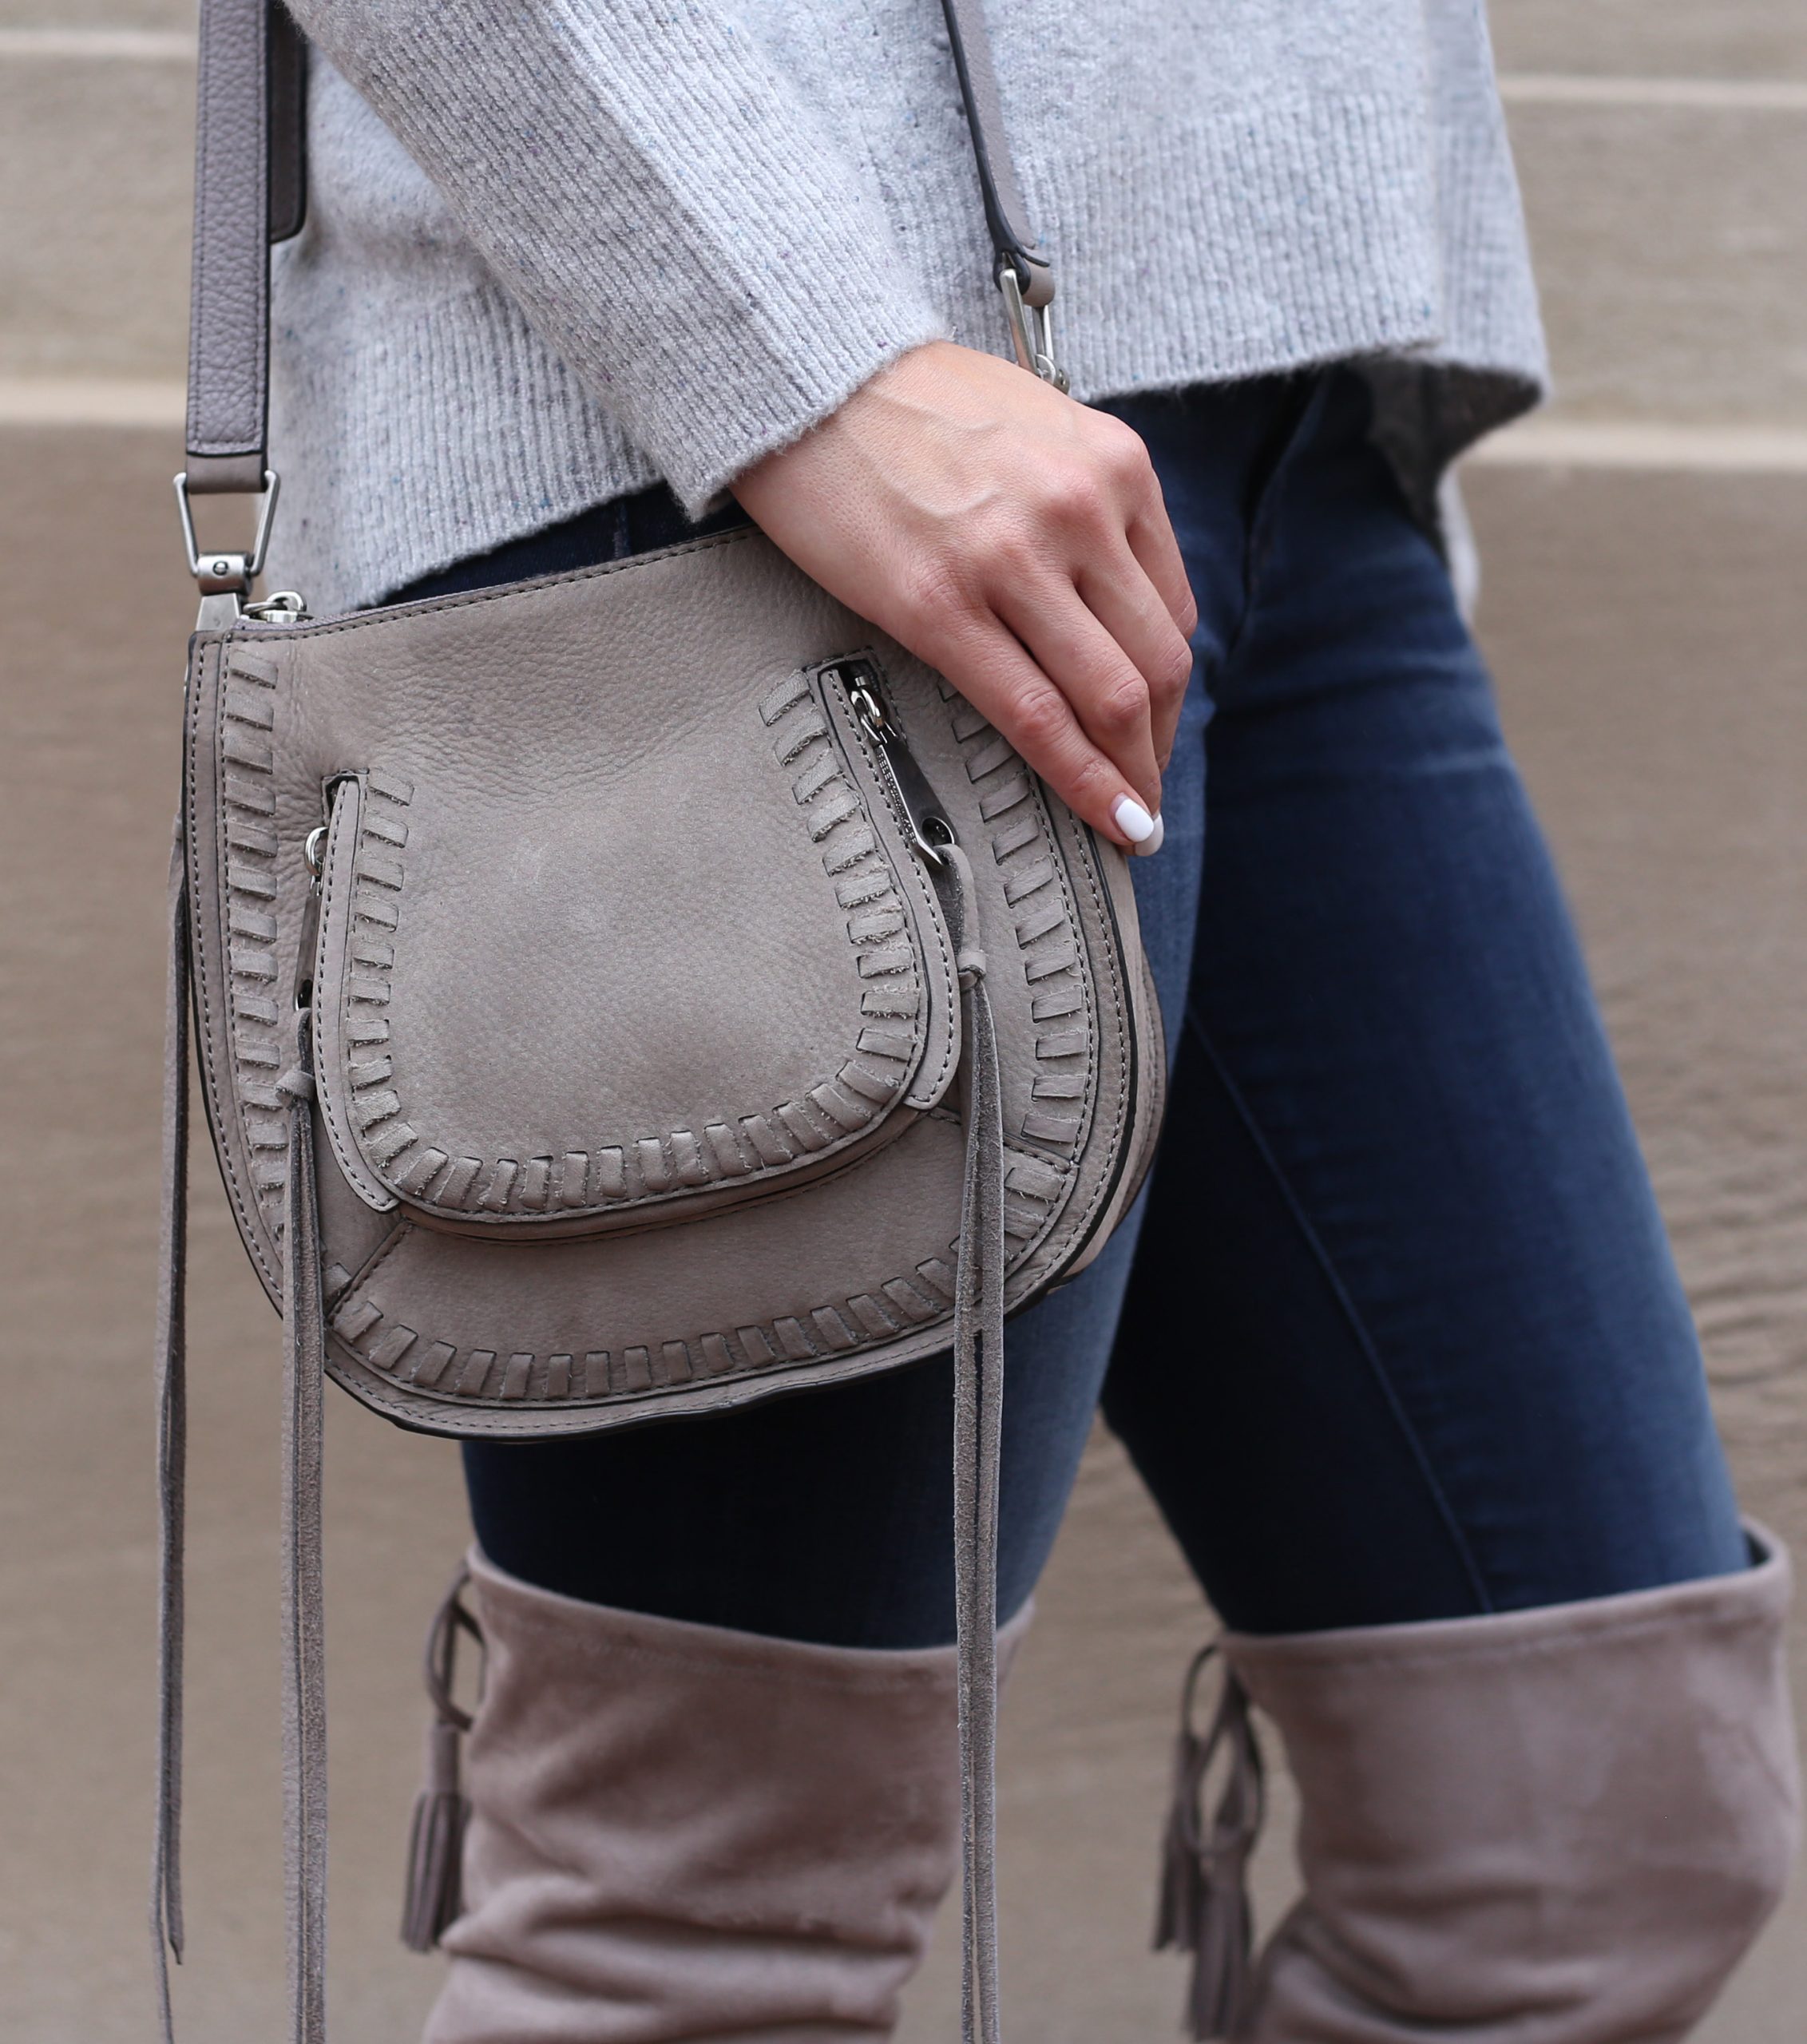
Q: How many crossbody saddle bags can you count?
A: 1